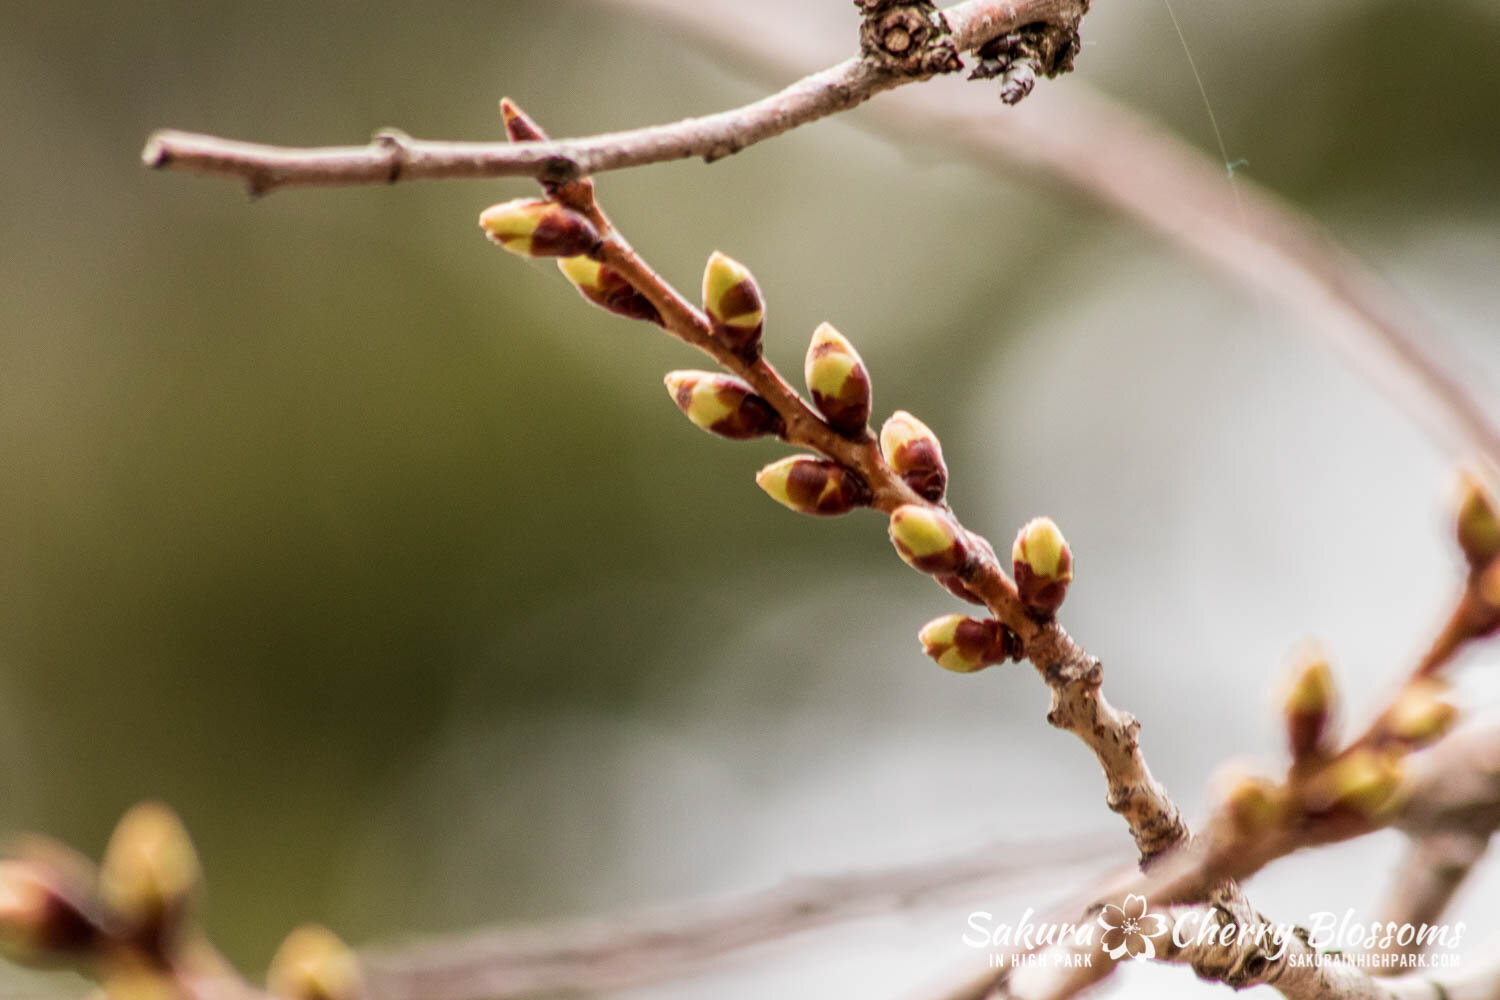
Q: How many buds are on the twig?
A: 12